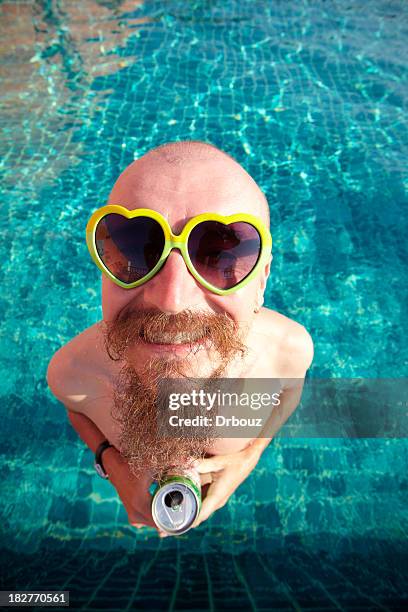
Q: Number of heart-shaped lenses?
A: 2